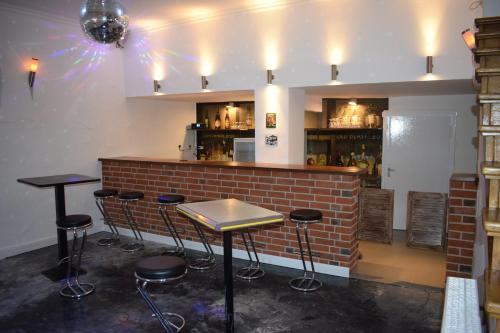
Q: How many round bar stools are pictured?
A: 8